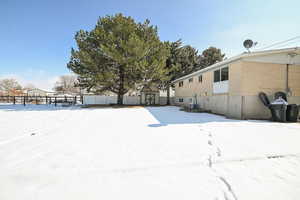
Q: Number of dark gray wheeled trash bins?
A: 2